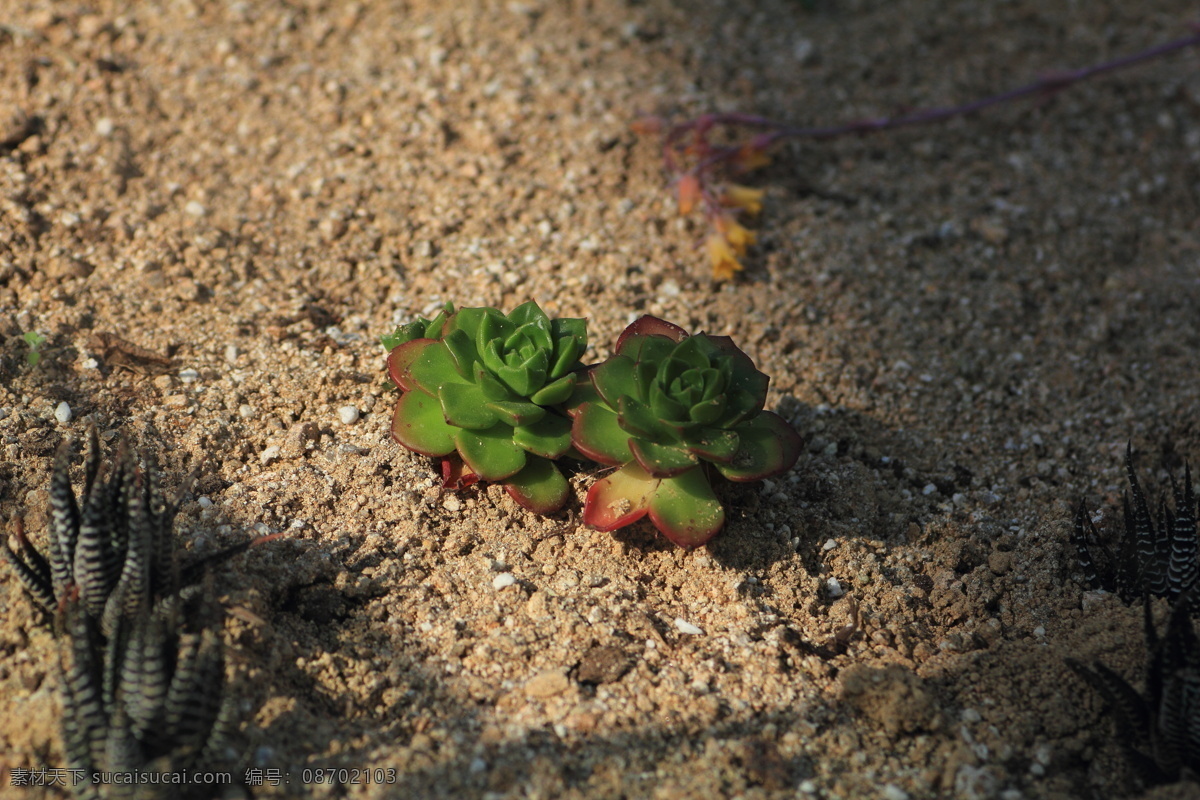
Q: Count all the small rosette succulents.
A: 2